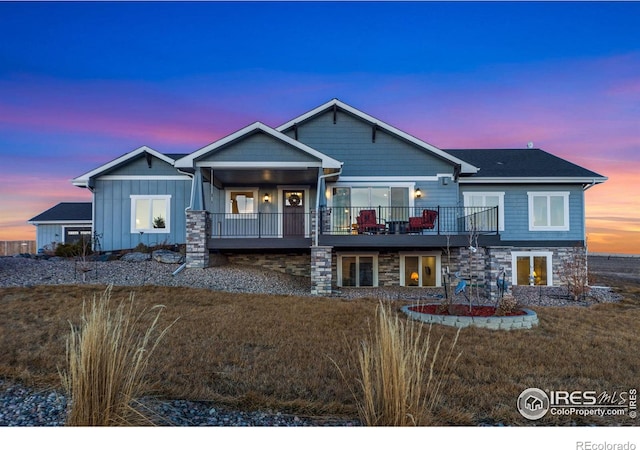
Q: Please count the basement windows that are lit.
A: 2